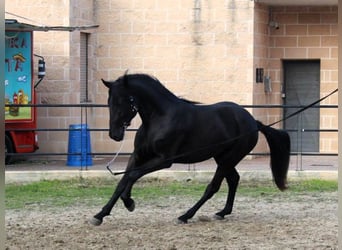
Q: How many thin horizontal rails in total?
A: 3